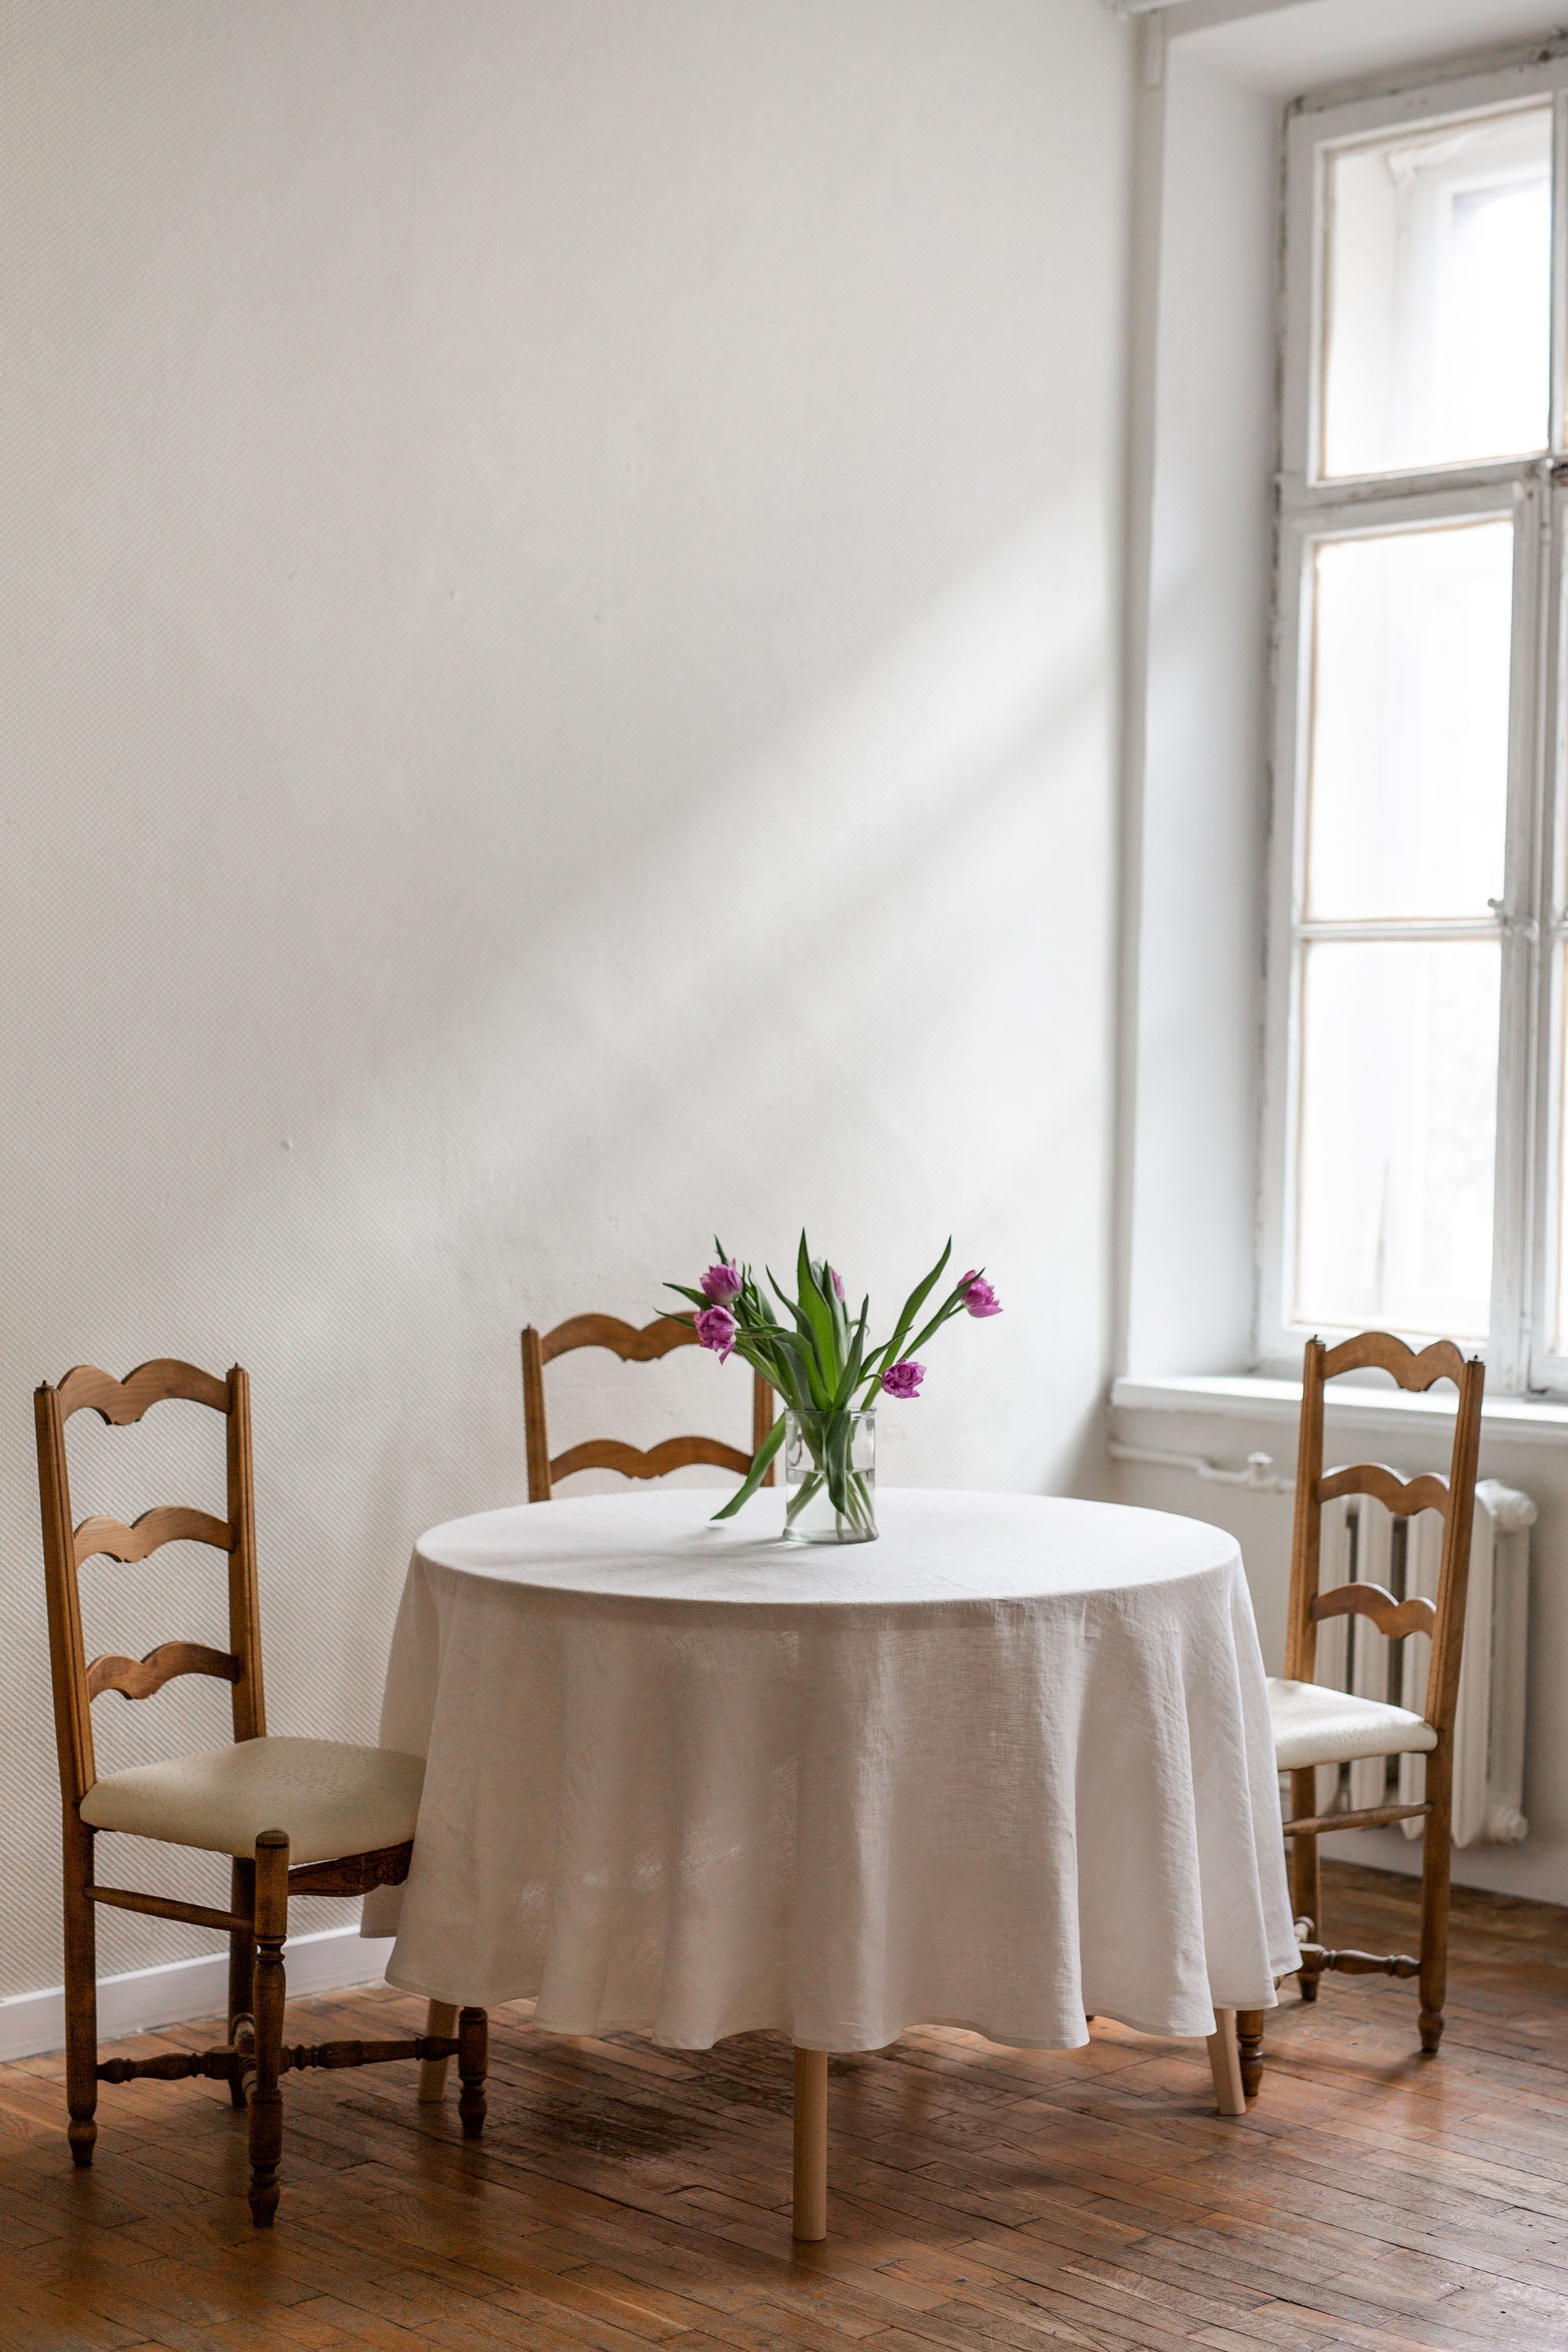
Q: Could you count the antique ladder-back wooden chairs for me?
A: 3